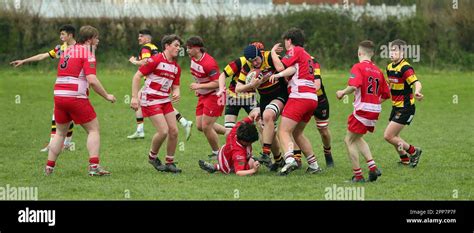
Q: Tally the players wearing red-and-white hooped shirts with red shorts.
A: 6